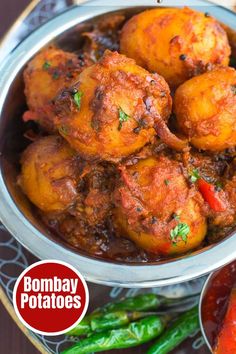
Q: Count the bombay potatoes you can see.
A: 6